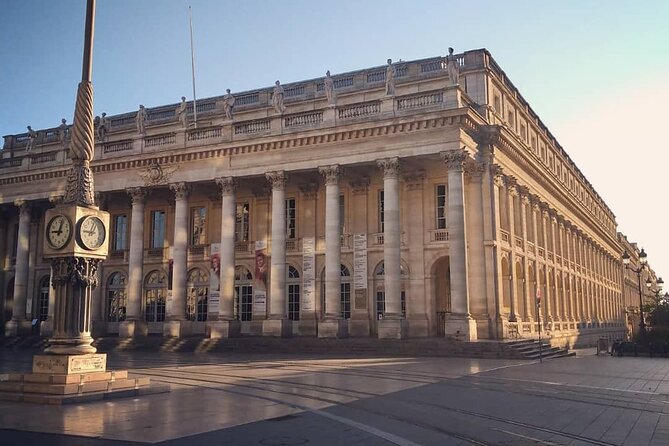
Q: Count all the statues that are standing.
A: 10